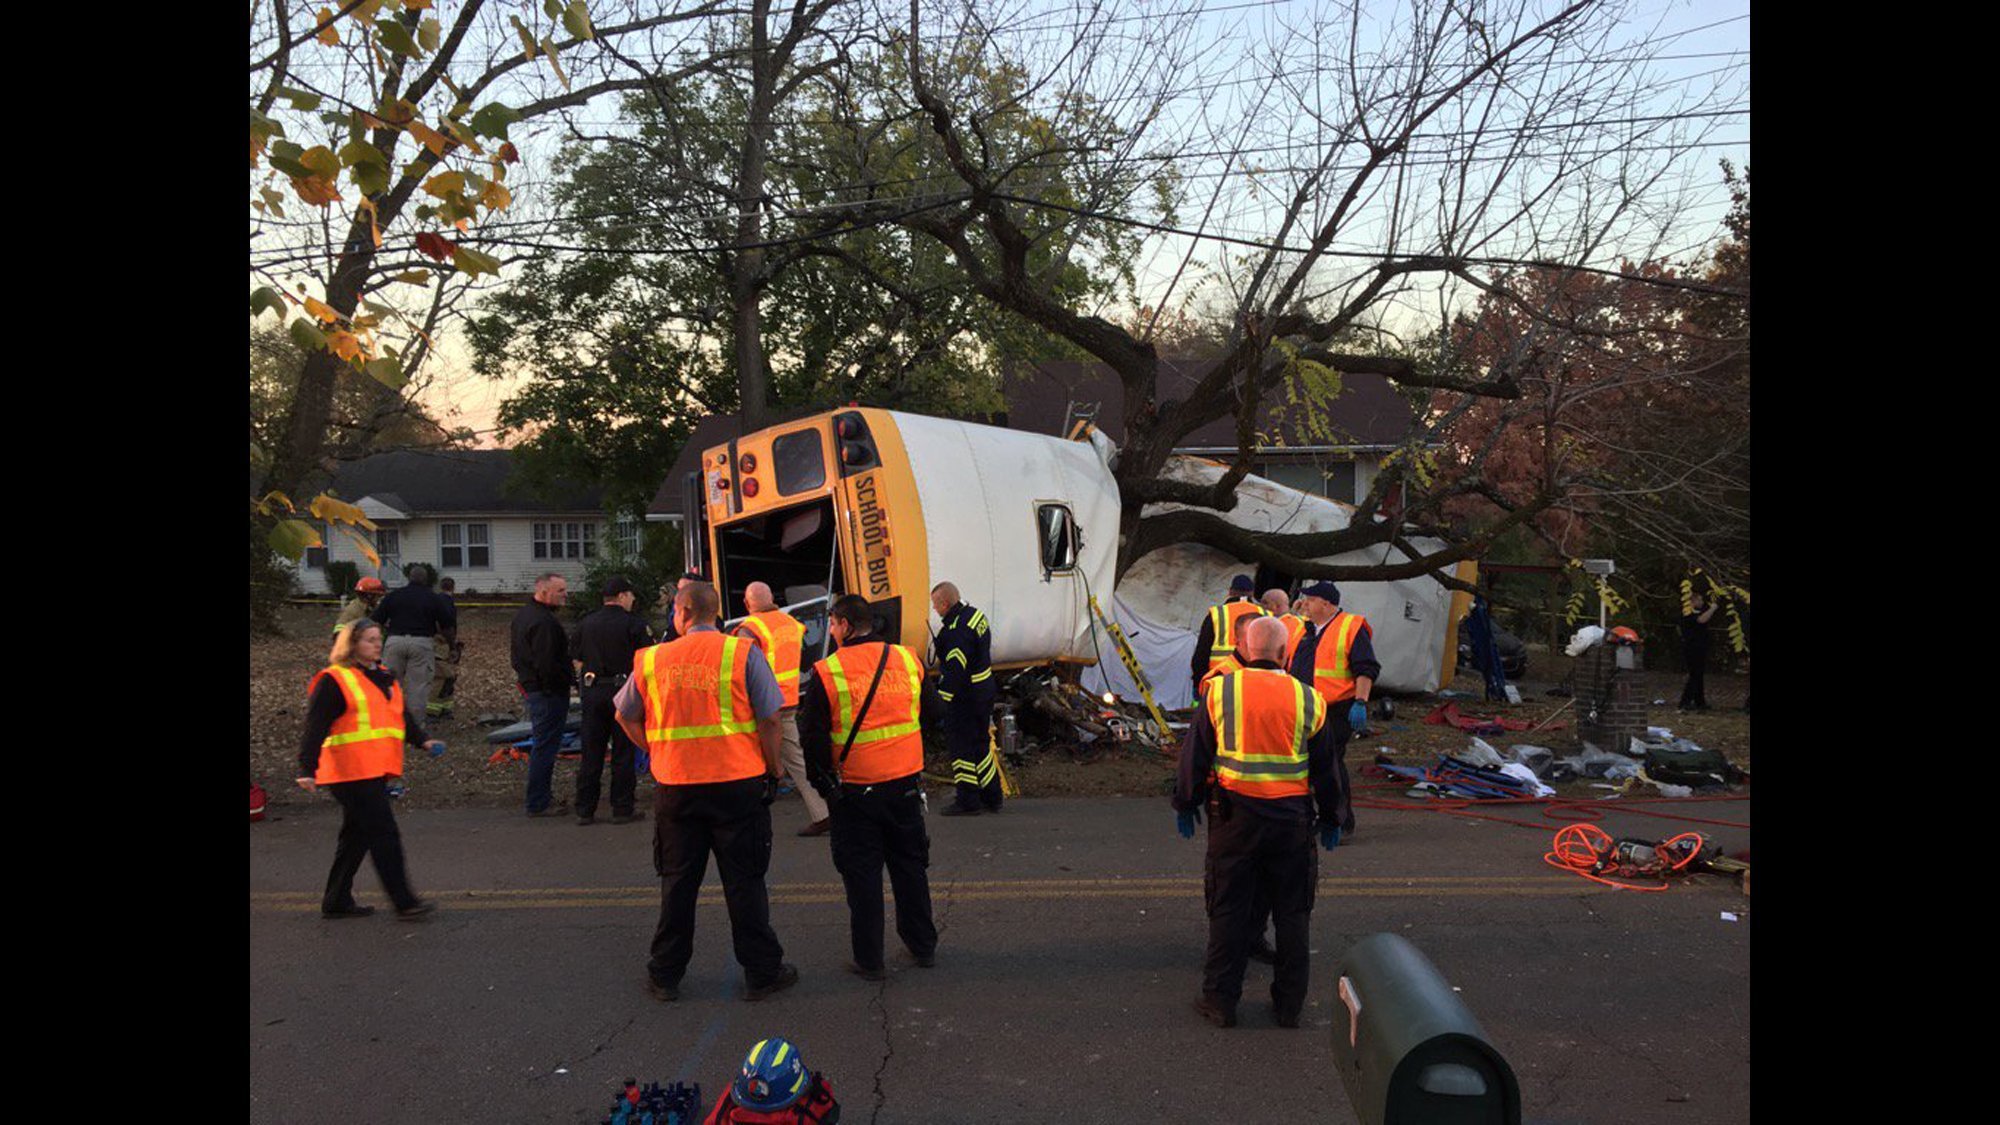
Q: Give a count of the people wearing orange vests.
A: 9